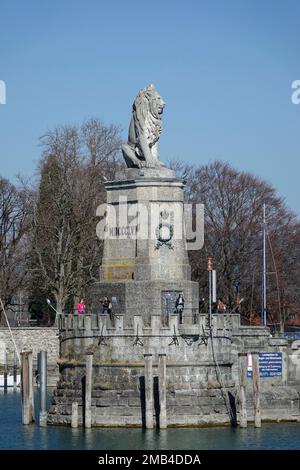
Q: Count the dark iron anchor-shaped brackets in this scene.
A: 4